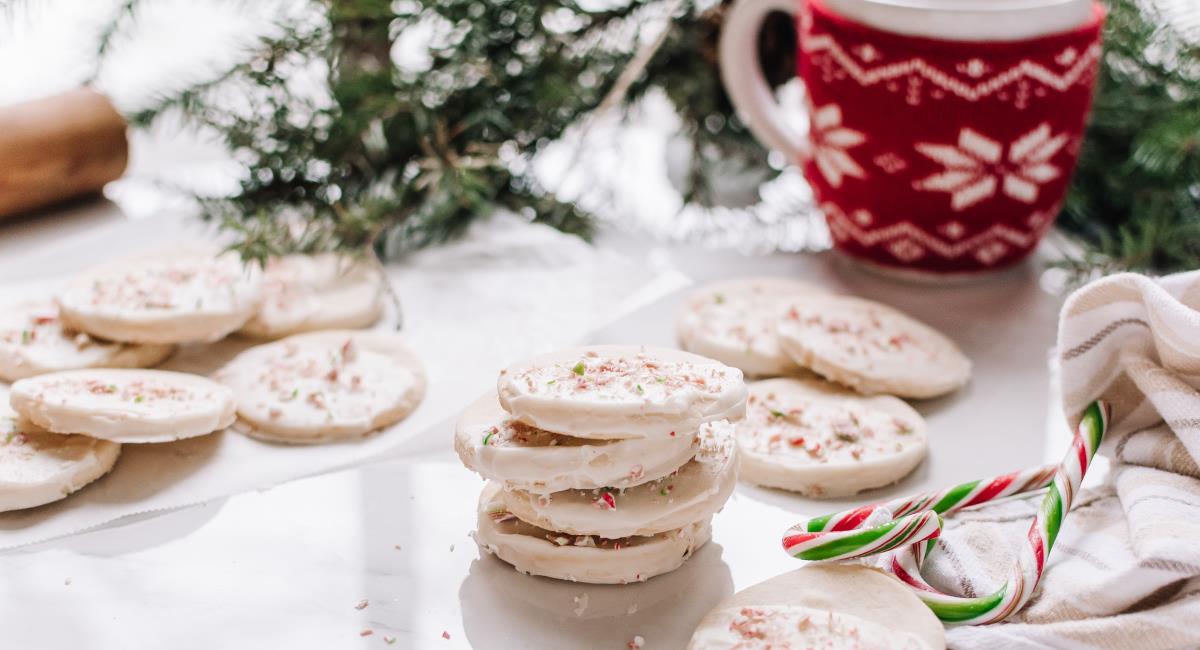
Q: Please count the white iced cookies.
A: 14